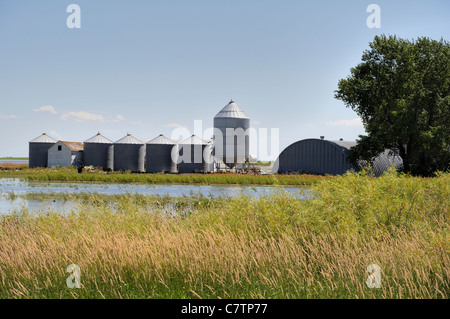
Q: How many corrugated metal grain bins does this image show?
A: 6